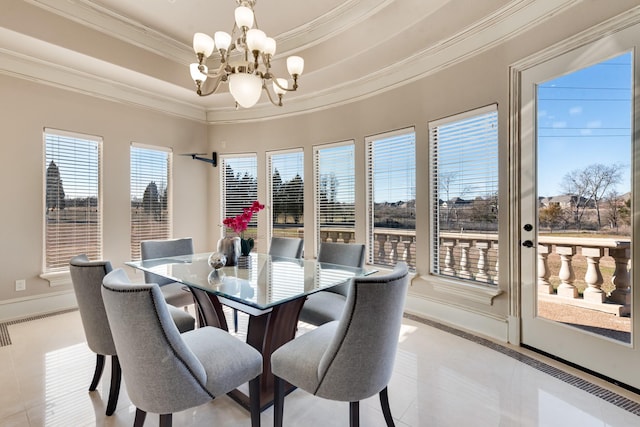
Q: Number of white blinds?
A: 7